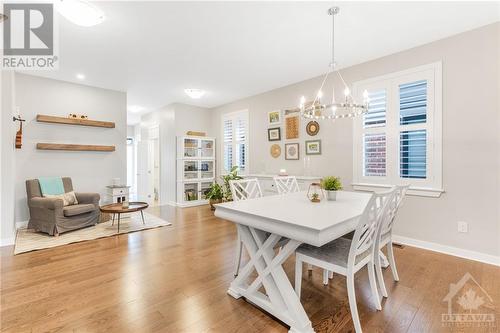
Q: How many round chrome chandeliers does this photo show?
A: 1